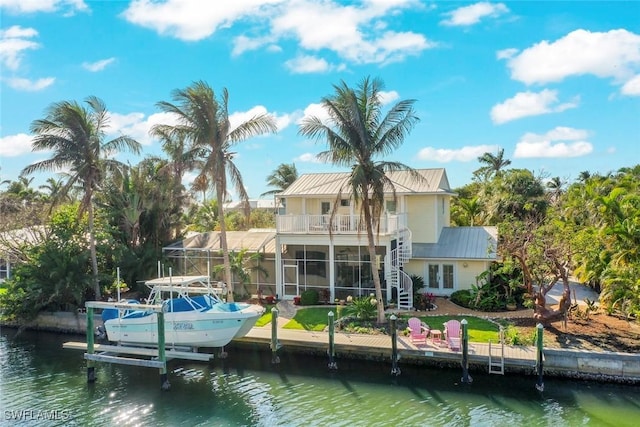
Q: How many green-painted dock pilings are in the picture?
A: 7